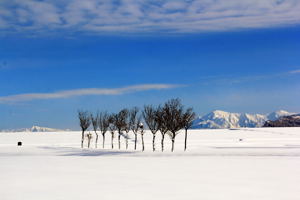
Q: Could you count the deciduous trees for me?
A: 13